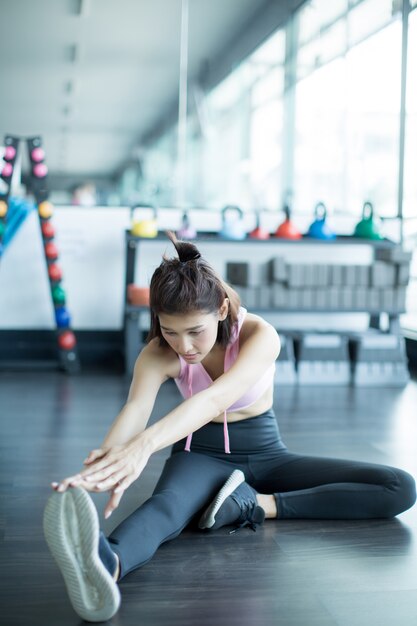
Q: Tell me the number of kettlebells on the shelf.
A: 7